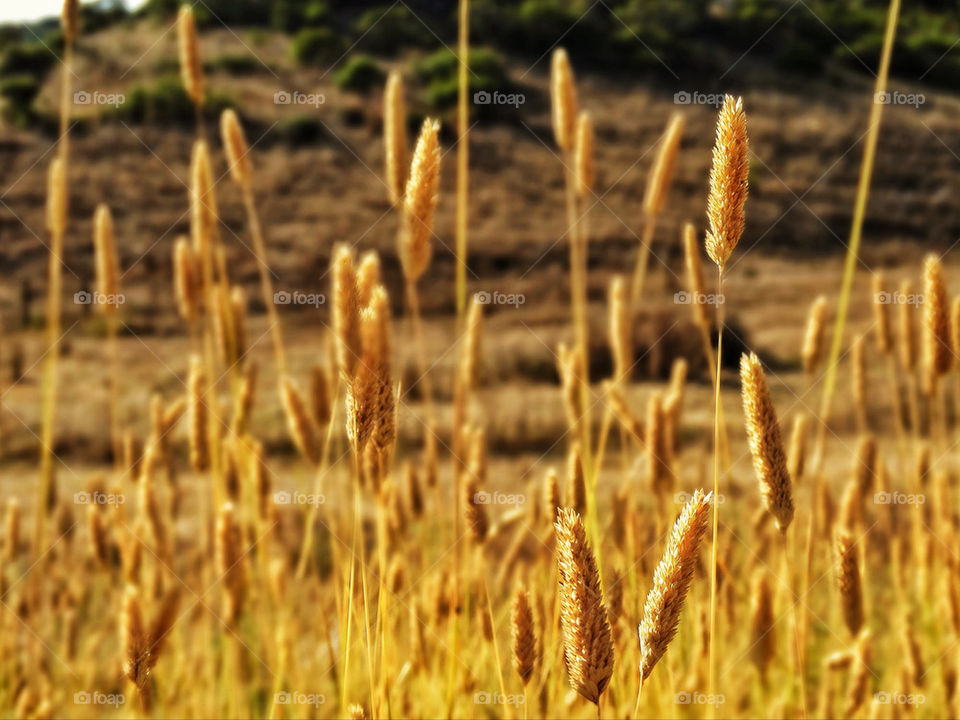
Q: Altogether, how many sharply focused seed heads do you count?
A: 4